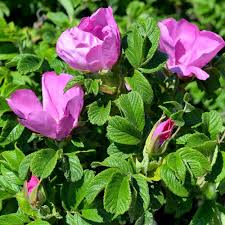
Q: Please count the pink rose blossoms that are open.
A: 3